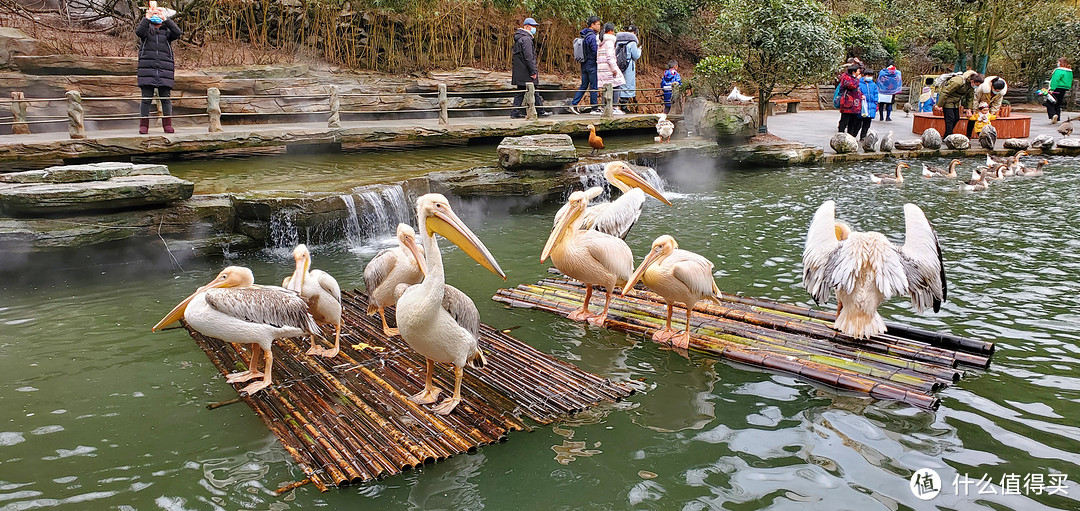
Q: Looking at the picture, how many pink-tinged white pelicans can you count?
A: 8